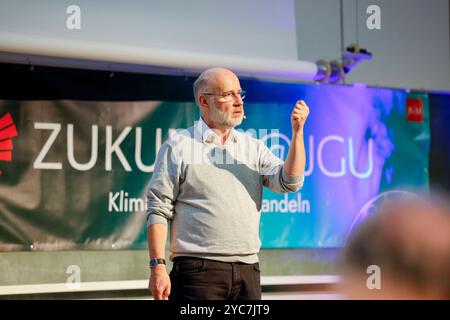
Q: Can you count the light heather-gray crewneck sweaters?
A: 1